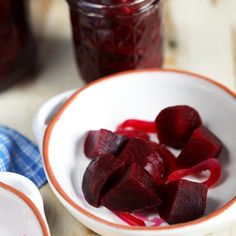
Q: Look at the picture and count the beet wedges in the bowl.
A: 7